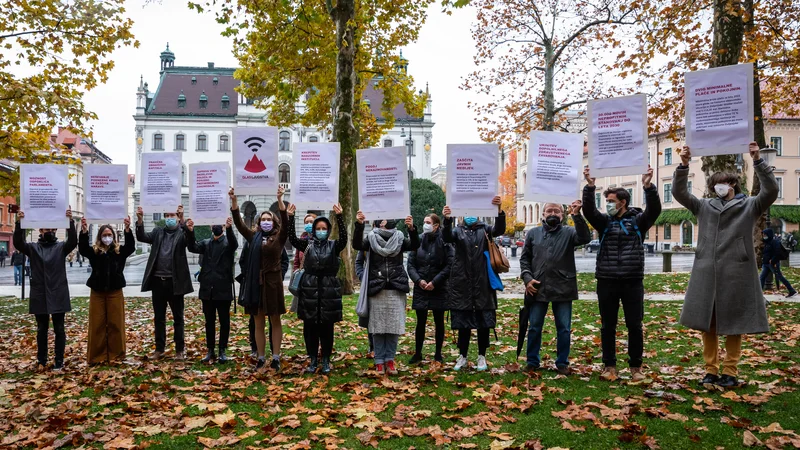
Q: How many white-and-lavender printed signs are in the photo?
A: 11